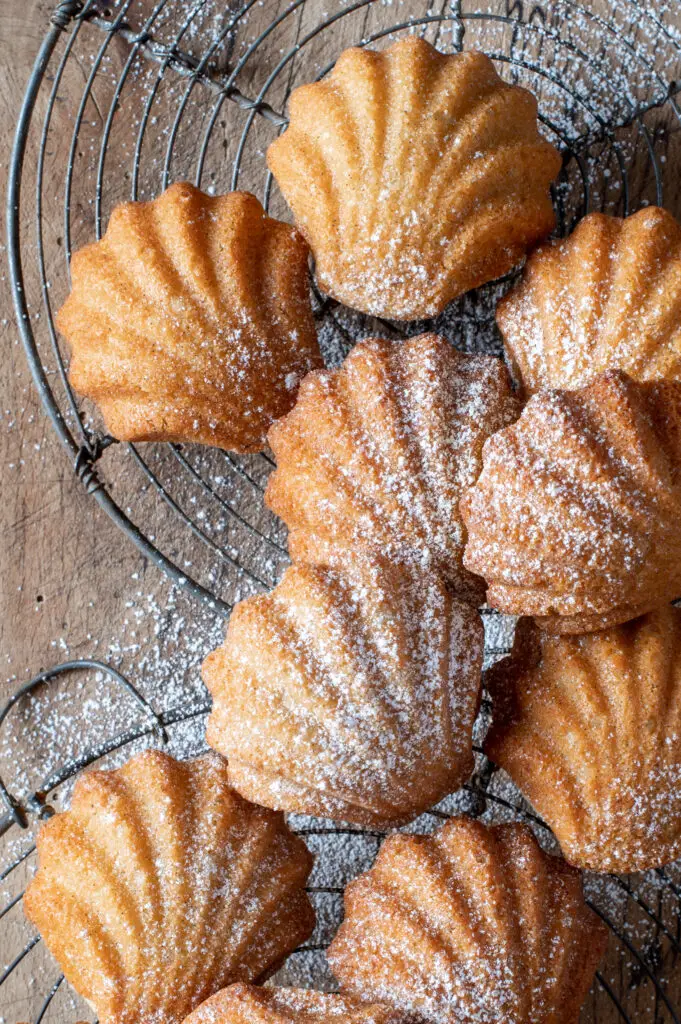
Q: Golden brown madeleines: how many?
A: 10